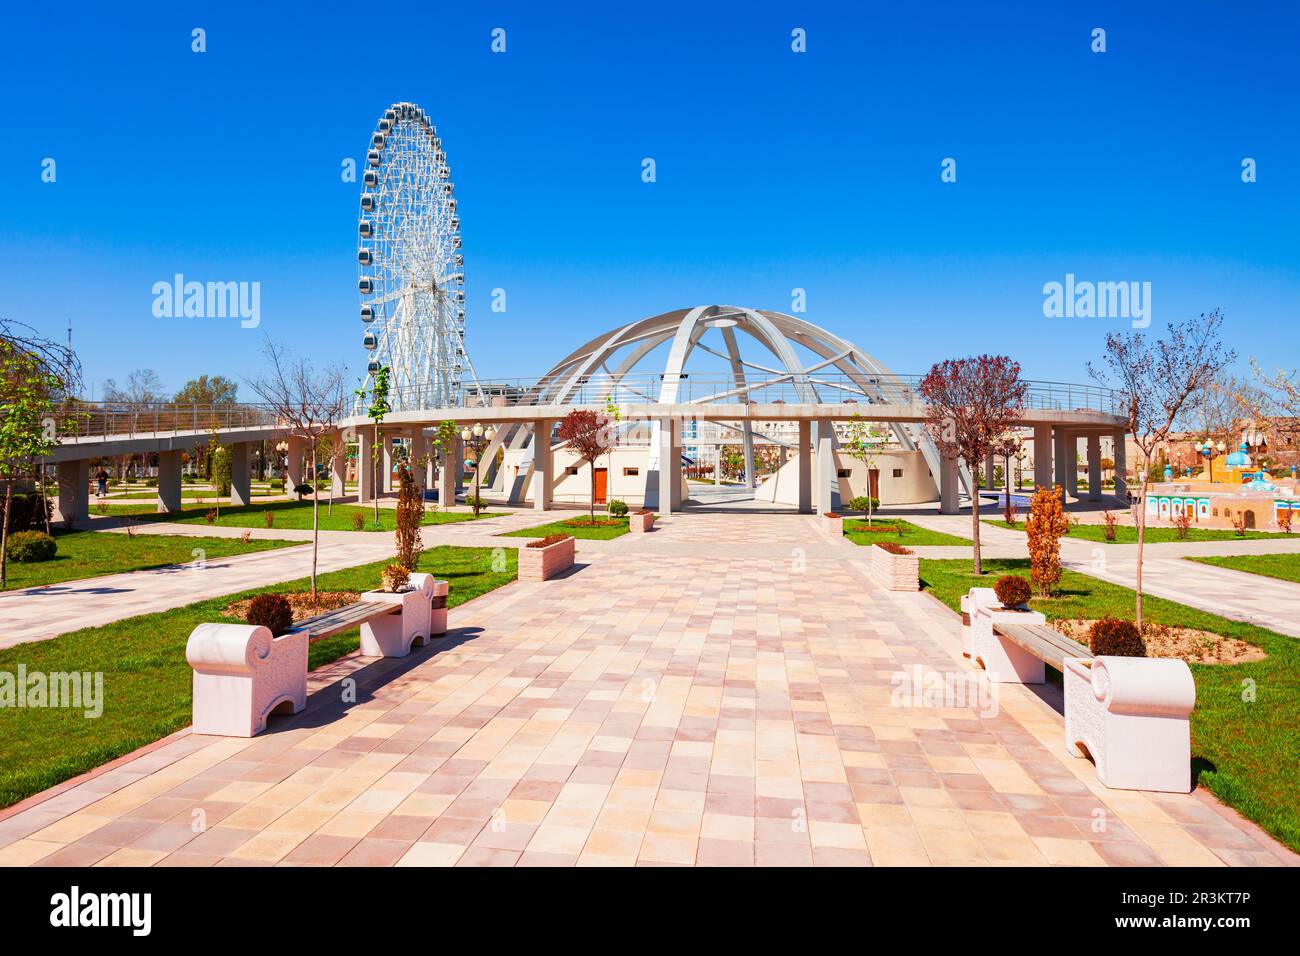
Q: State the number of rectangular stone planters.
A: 4